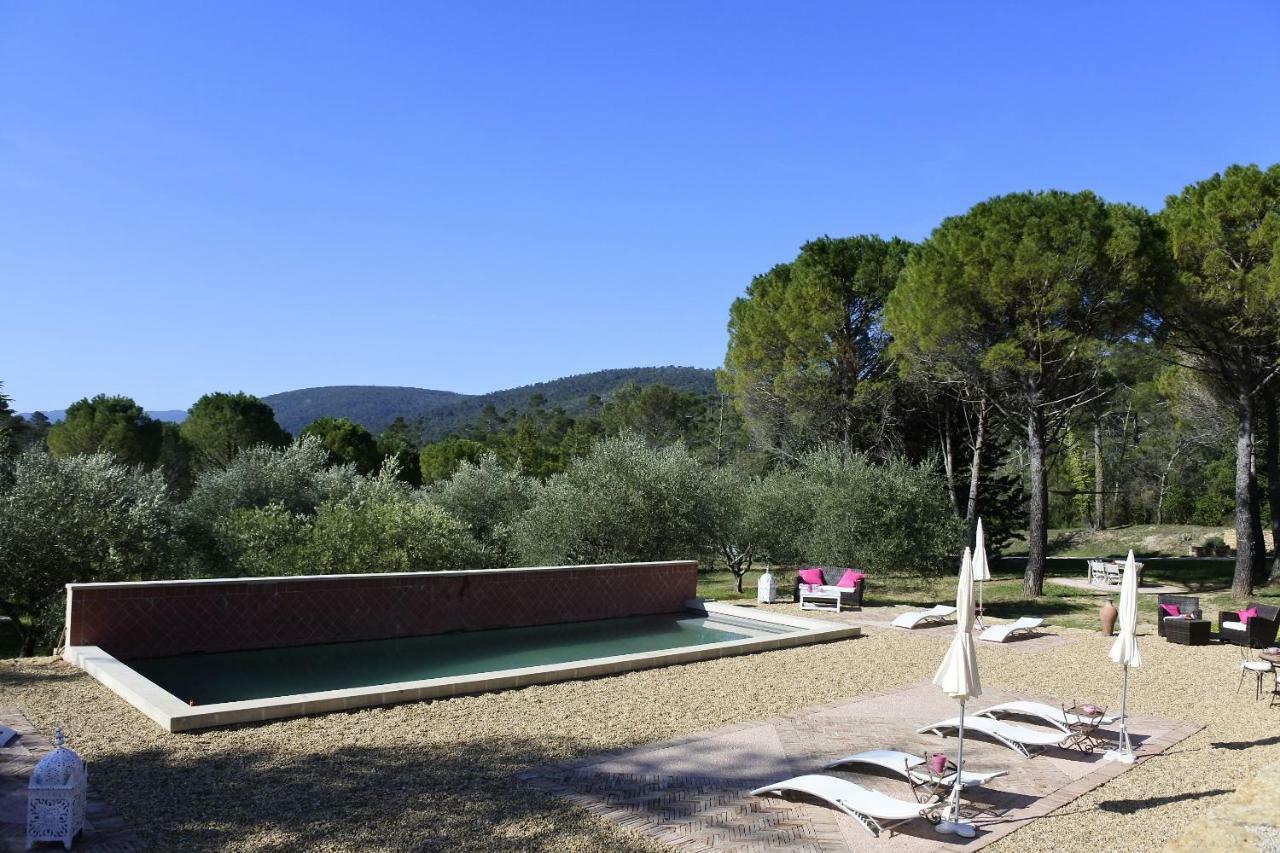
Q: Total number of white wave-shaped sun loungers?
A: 6